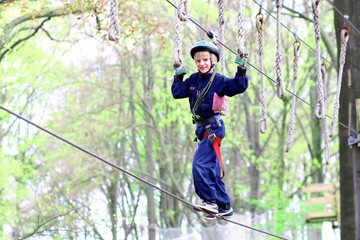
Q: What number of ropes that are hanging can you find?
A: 11